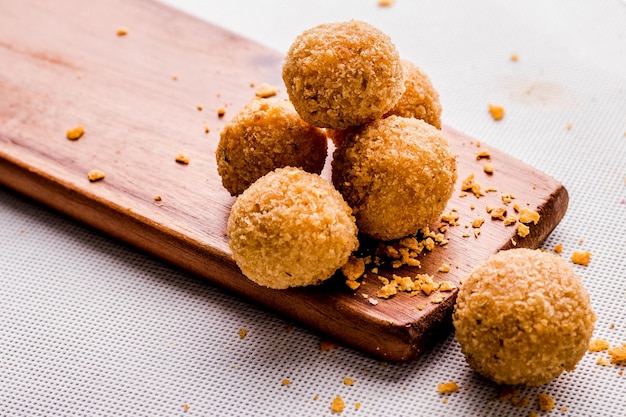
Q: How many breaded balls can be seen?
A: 6